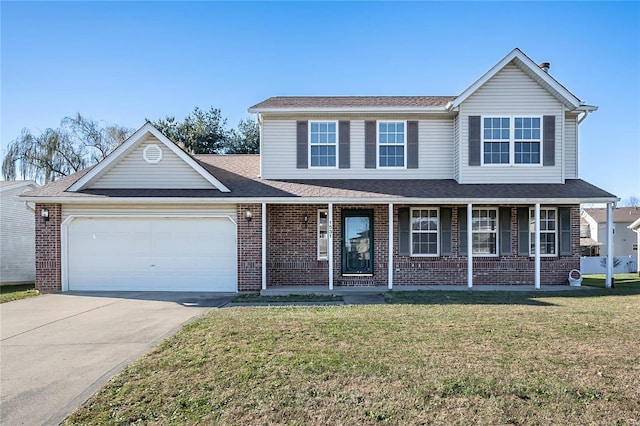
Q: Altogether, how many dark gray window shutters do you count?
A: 12